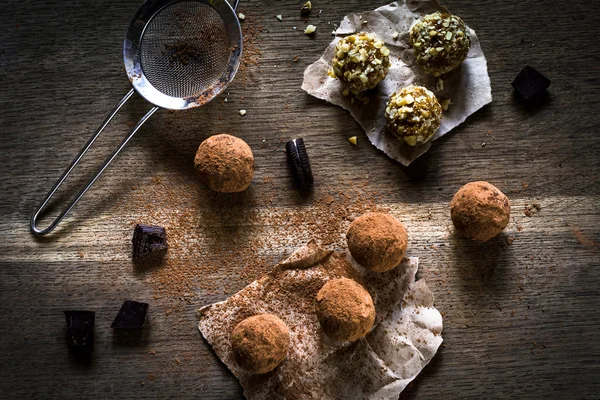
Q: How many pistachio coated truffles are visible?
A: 3